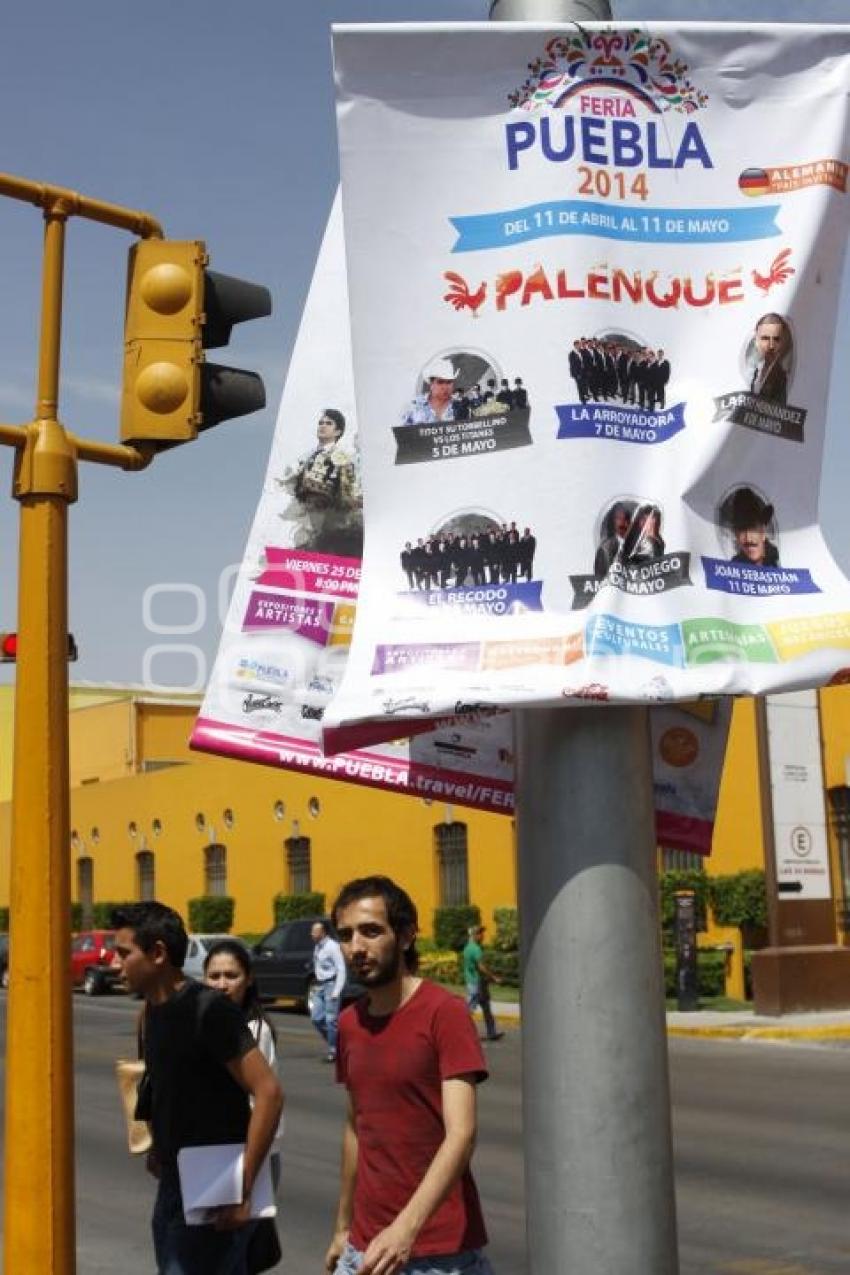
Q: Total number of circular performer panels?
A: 6